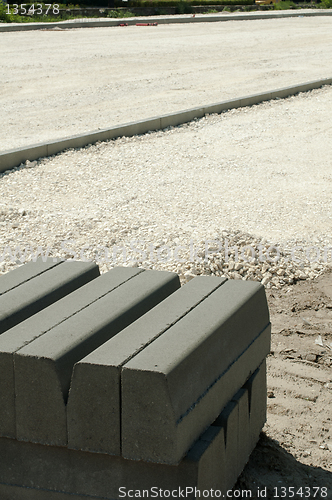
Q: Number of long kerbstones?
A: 6